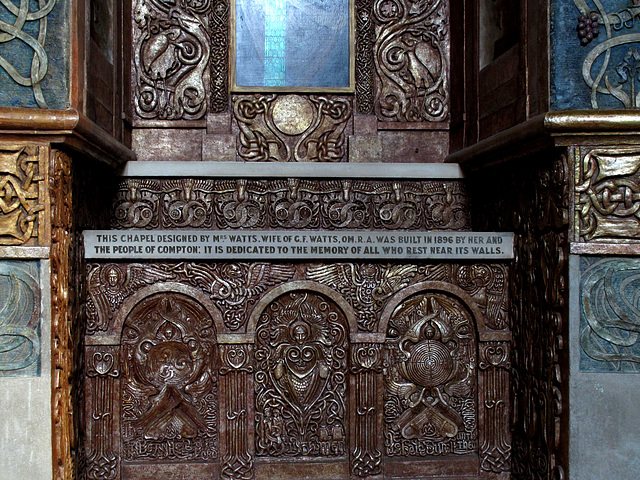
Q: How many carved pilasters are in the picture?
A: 4